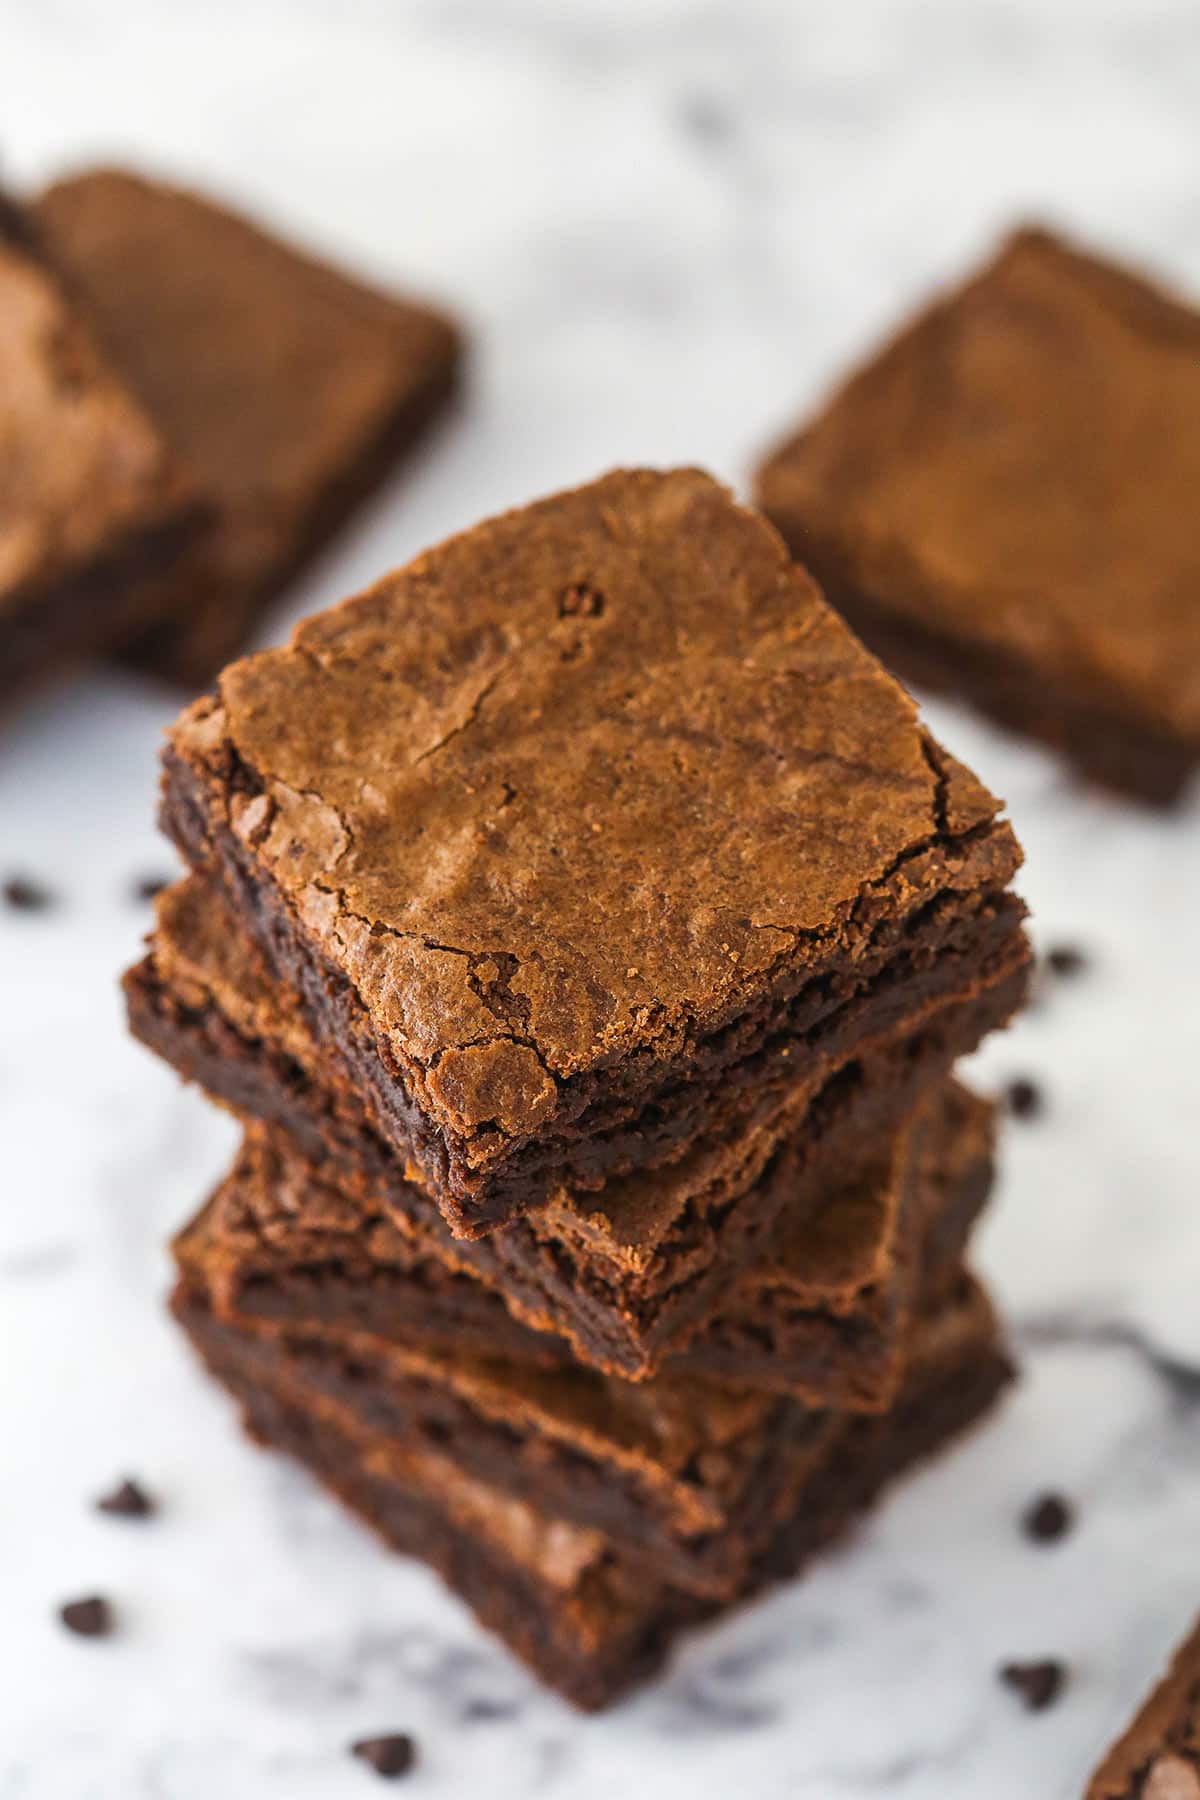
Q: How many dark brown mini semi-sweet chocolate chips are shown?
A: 9